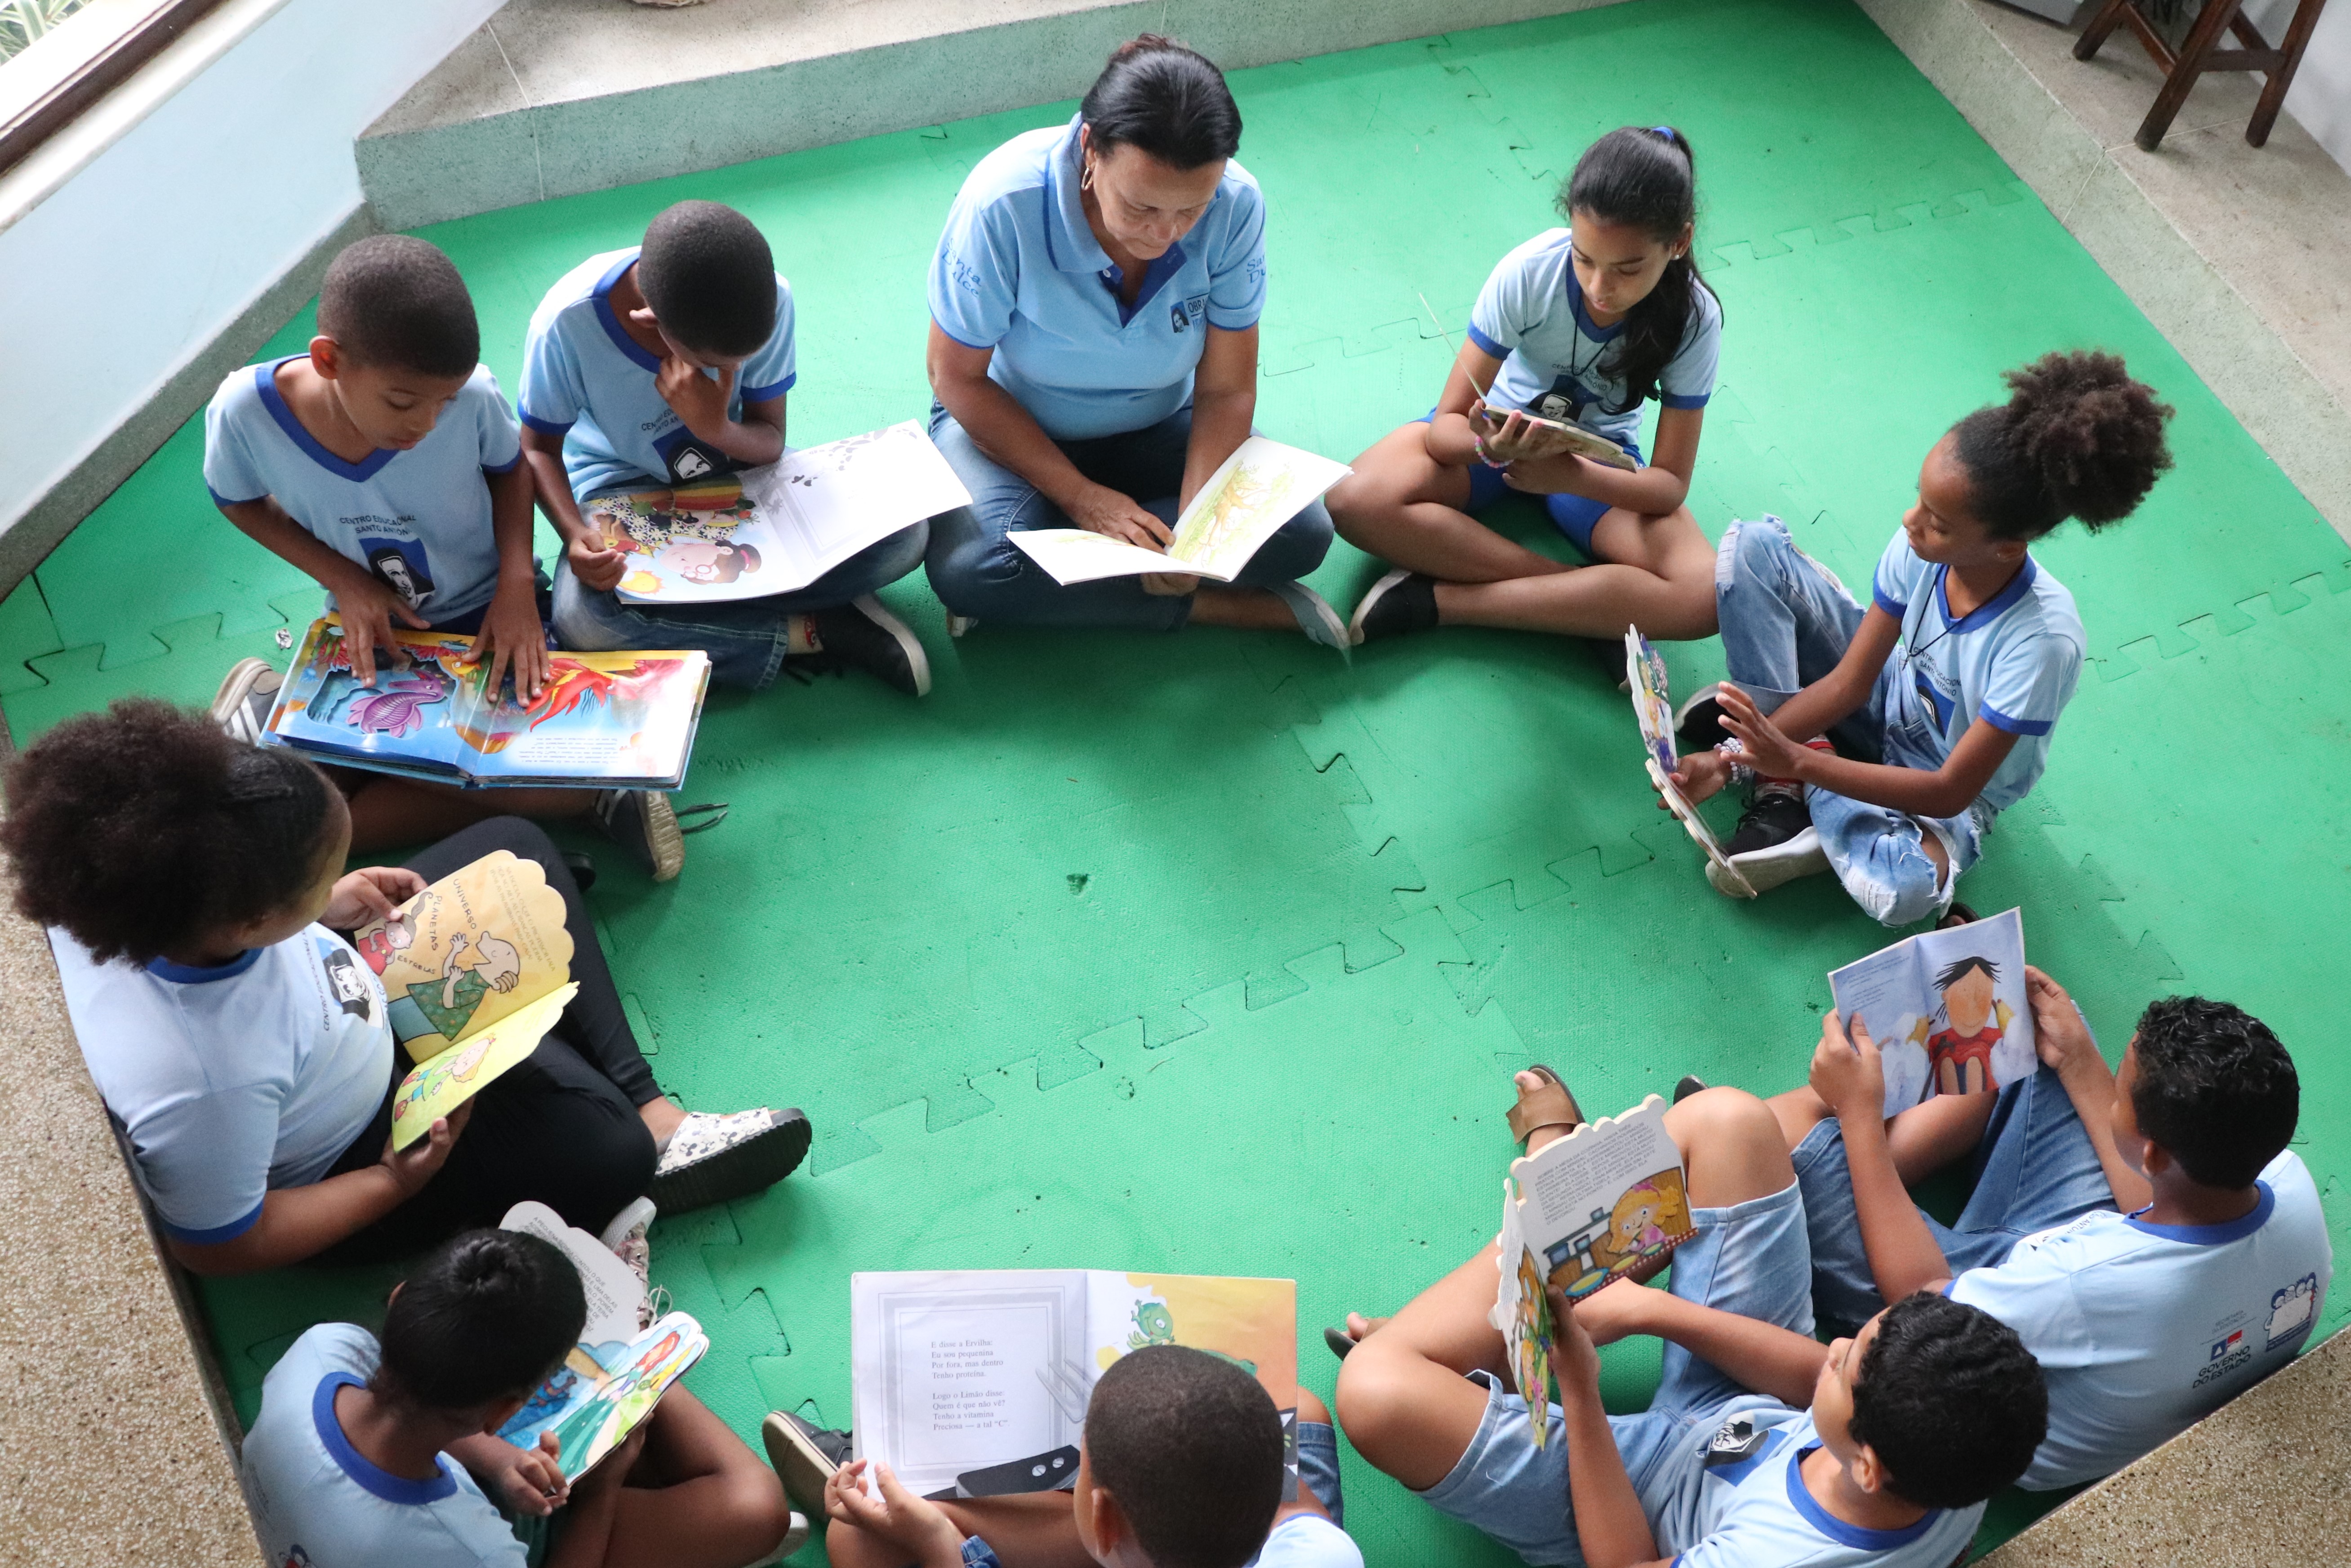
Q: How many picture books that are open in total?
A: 10